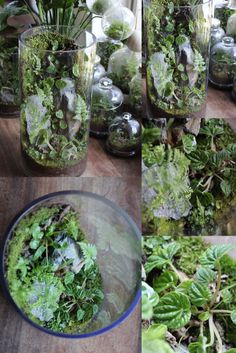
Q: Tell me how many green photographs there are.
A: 5